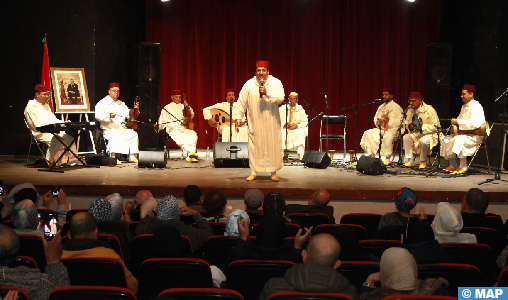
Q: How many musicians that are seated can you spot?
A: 8